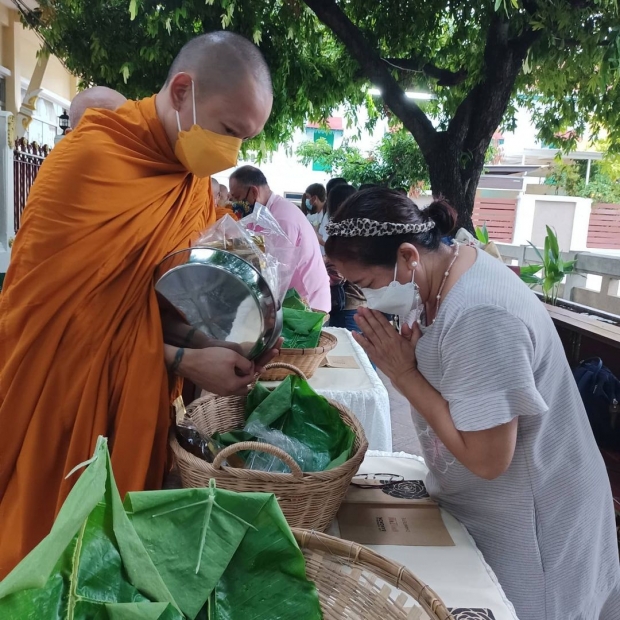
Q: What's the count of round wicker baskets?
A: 3